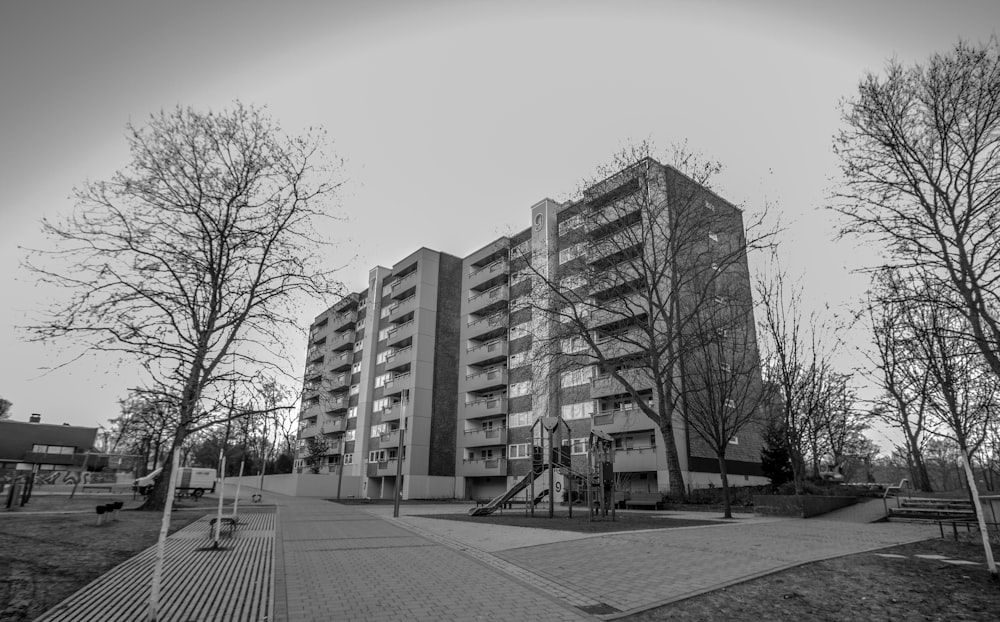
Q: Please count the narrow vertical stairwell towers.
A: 2